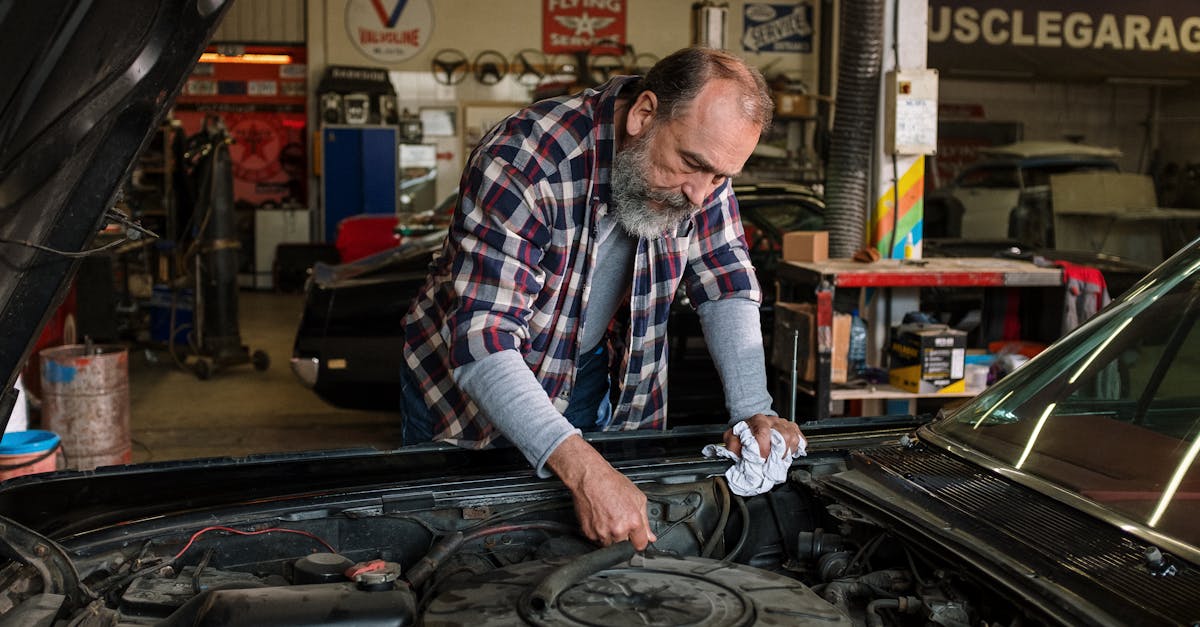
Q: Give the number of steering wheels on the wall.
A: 6